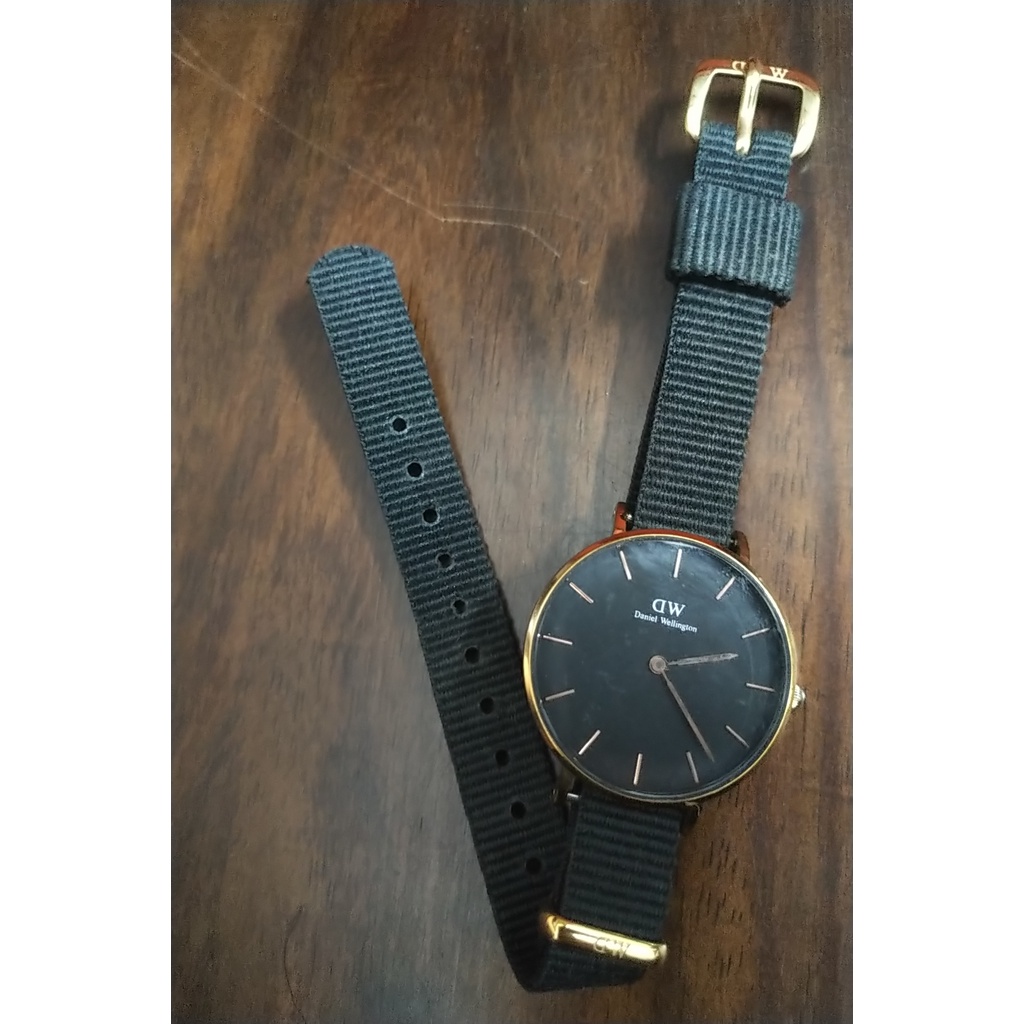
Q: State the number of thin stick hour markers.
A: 12